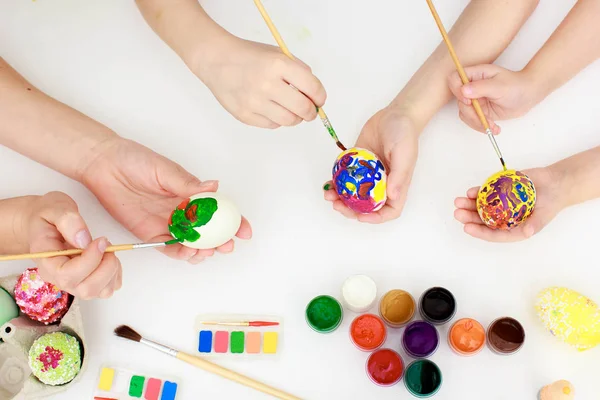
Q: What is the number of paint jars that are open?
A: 10